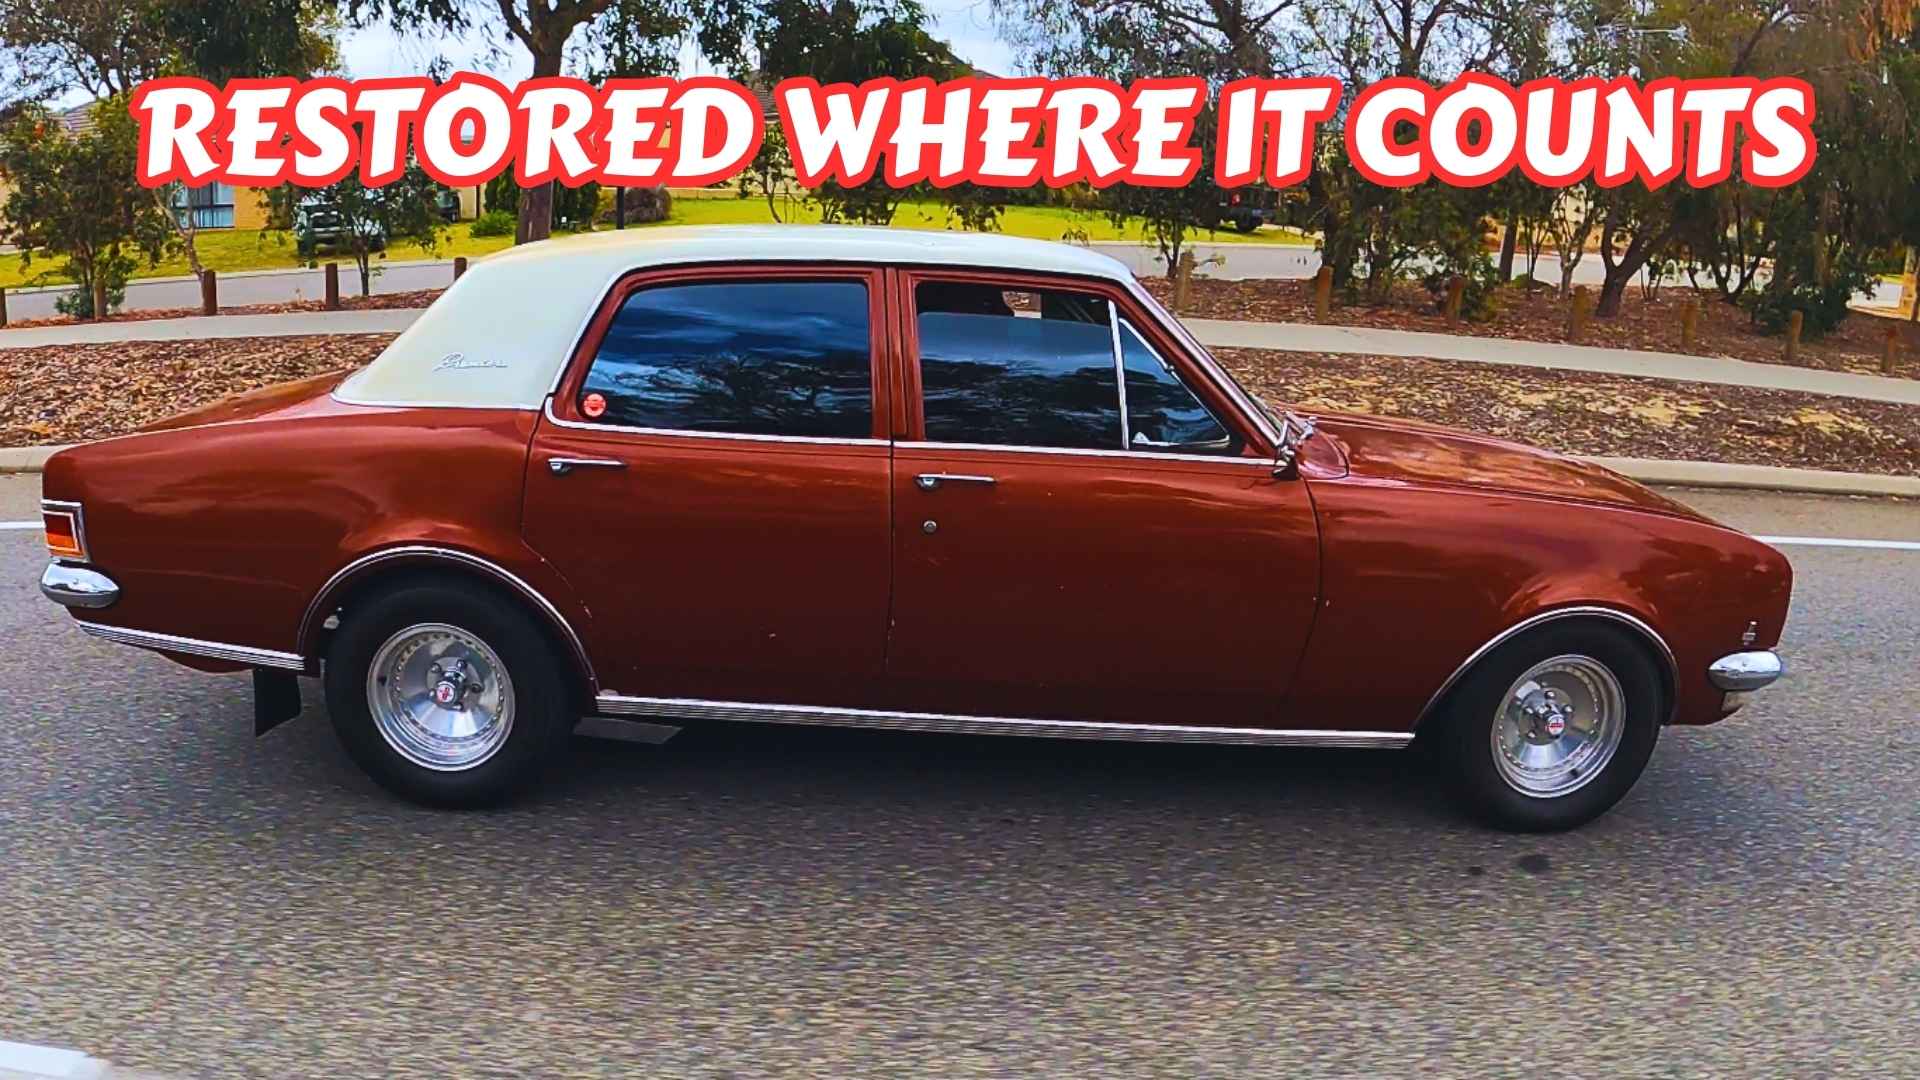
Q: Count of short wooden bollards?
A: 12